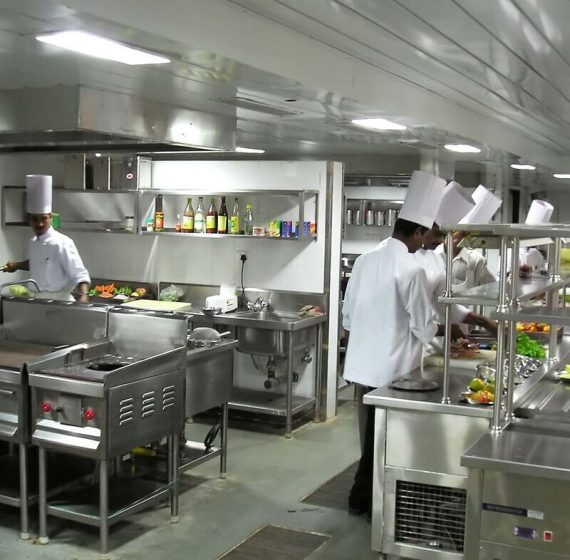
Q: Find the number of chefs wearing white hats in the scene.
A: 5